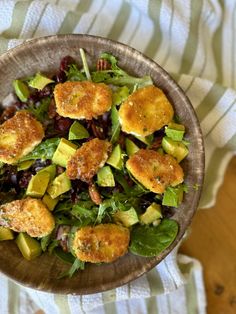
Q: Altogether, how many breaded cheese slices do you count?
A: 7